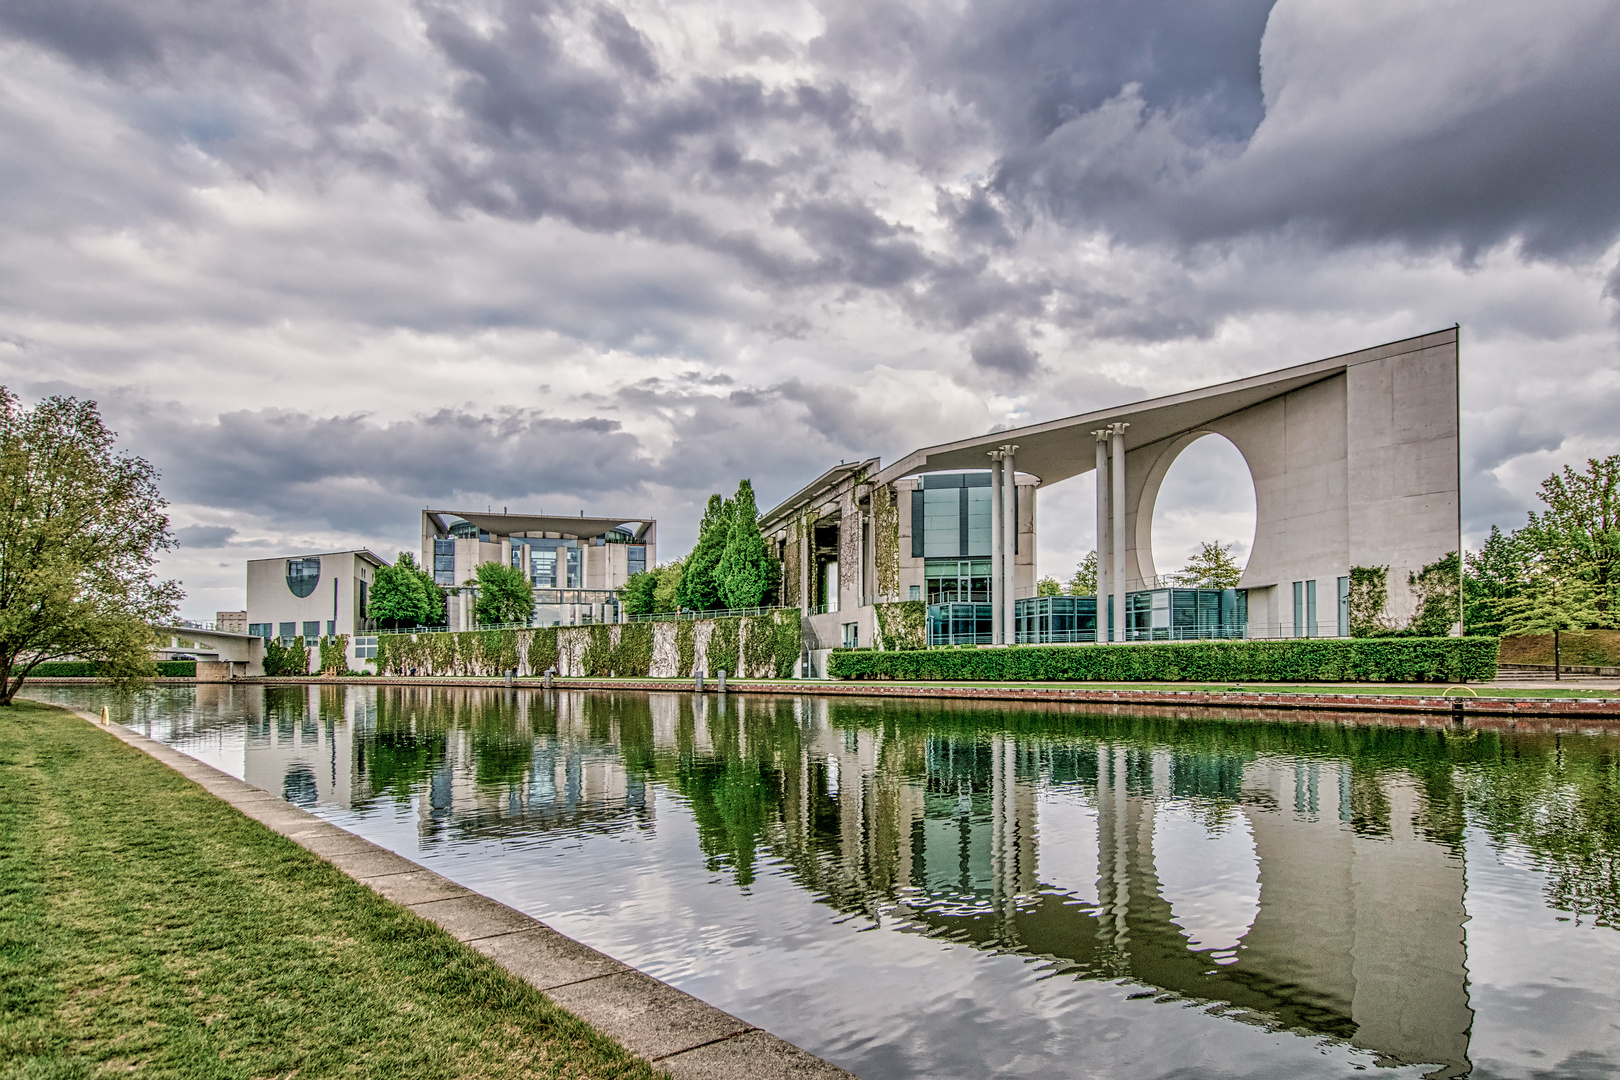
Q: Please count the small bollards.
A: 4